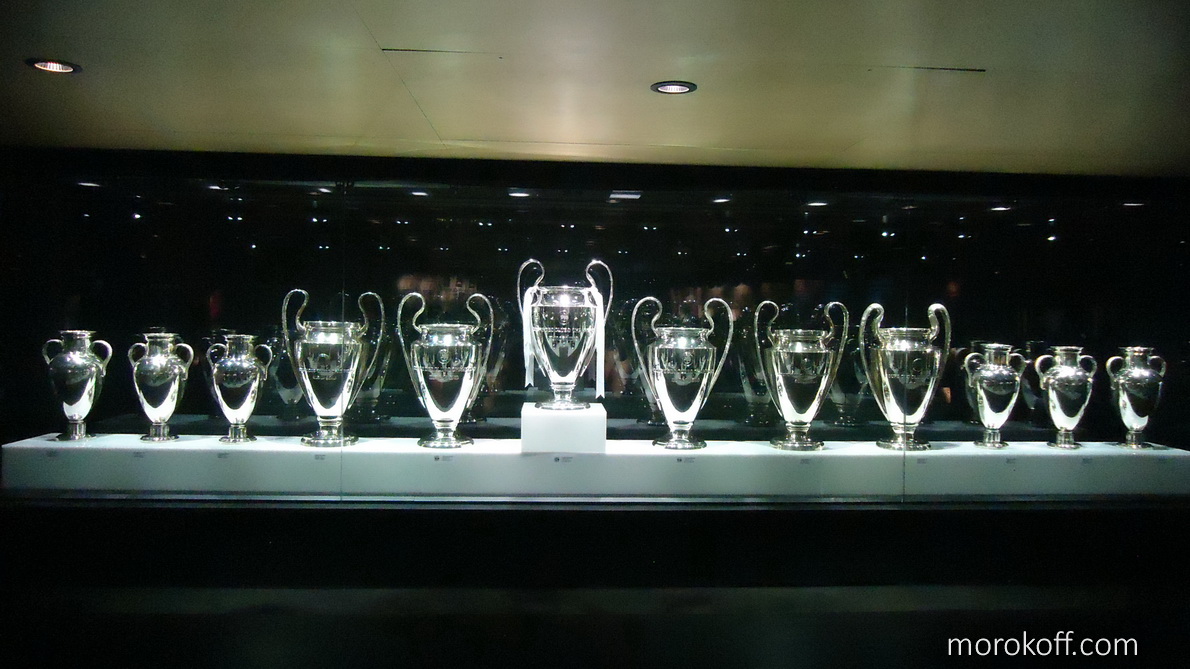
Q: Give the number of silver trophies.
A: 12